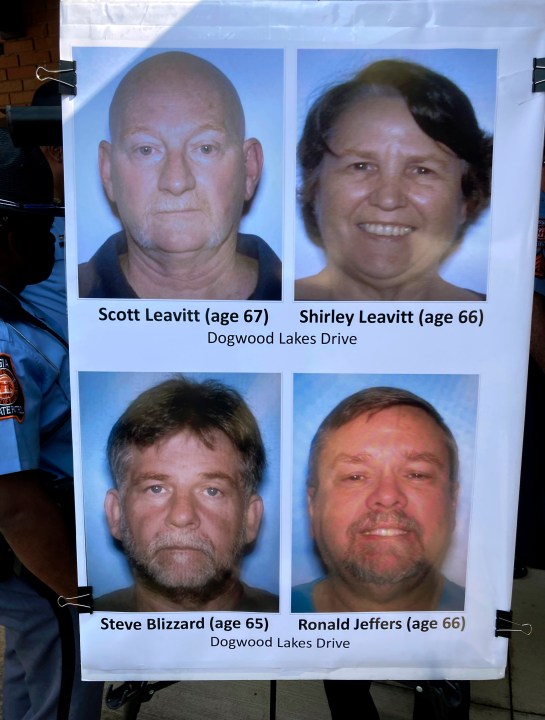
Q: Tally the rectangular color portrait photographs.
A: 4